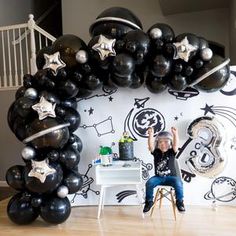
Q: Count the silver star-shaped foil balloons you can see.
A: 5